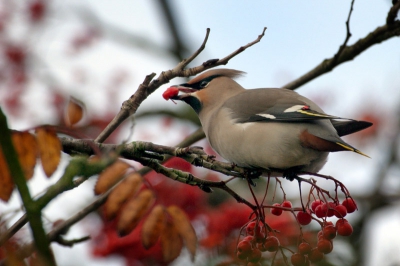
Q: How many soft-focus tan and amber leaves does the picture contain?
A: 10